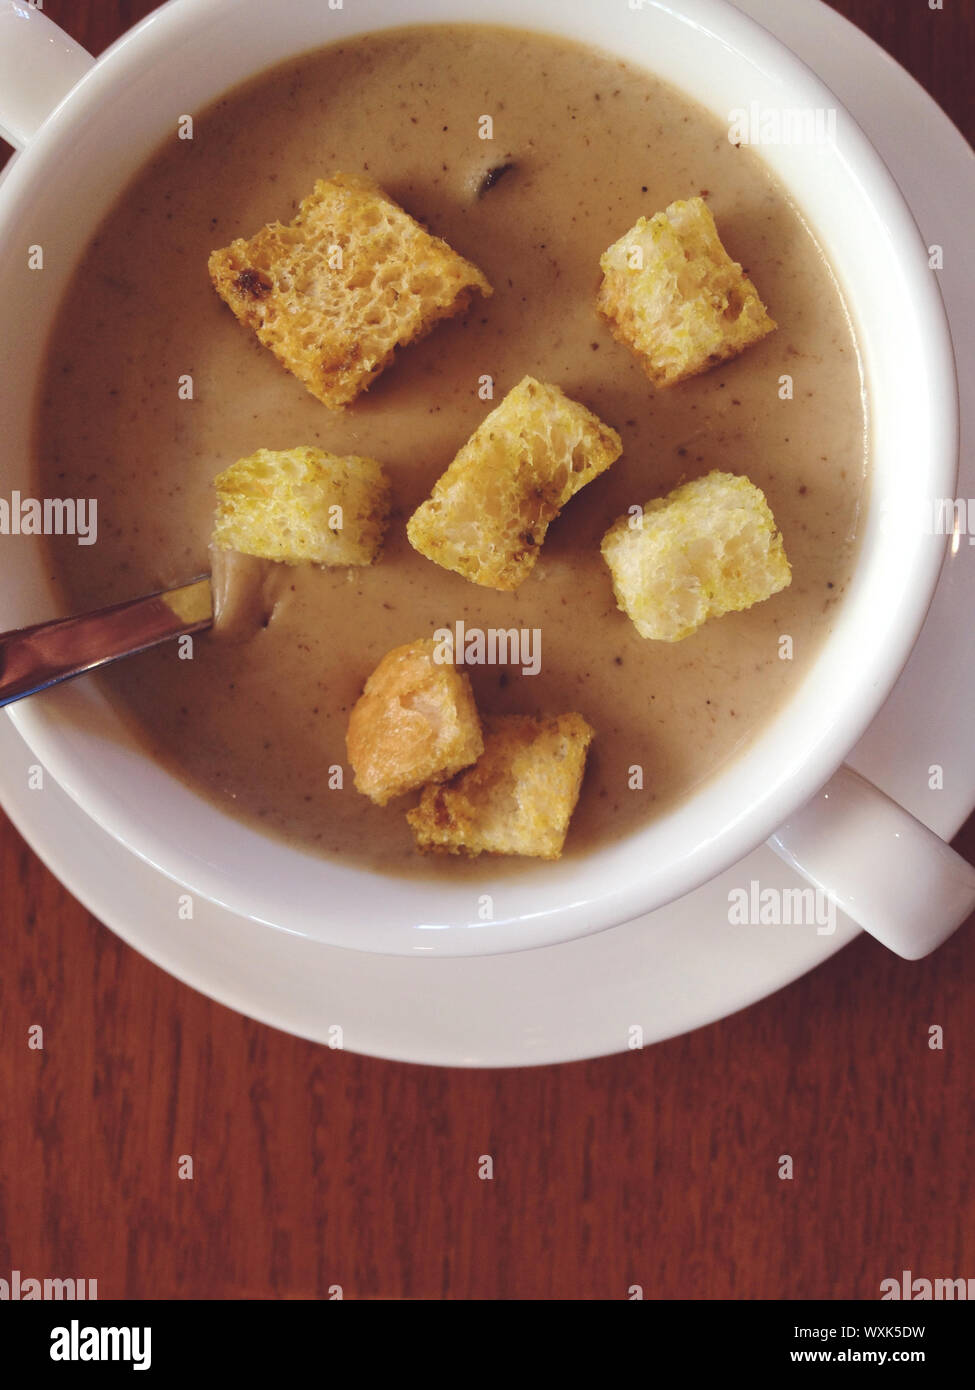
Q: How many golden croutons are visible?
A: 7